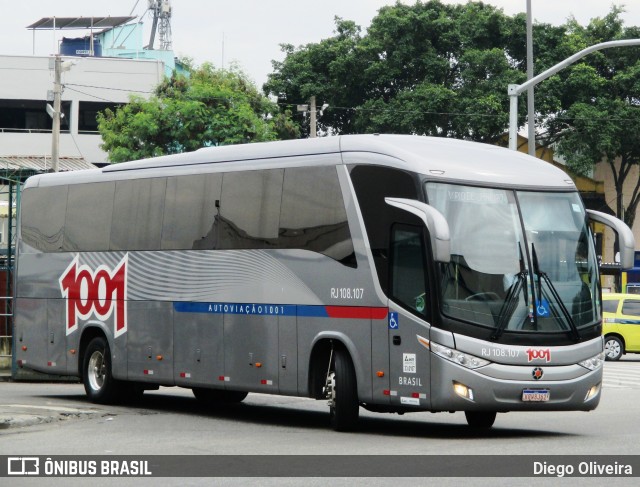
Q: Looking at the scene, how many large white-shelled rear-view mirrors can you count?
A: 2